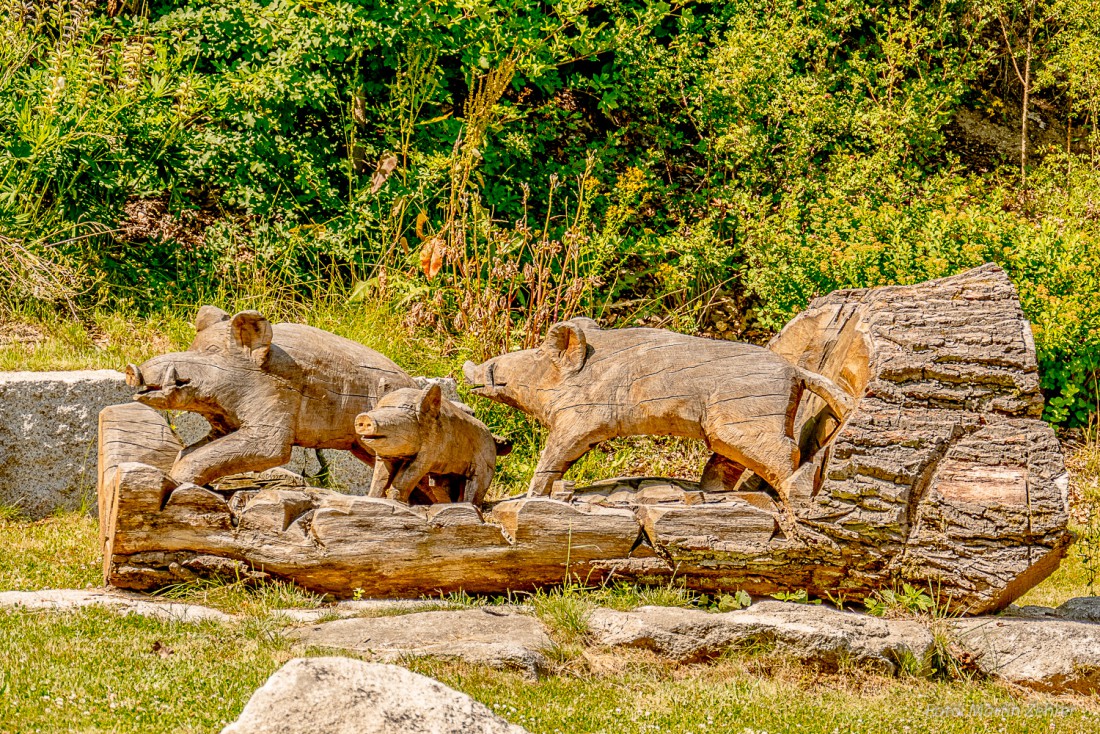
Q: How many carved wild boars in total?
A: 3